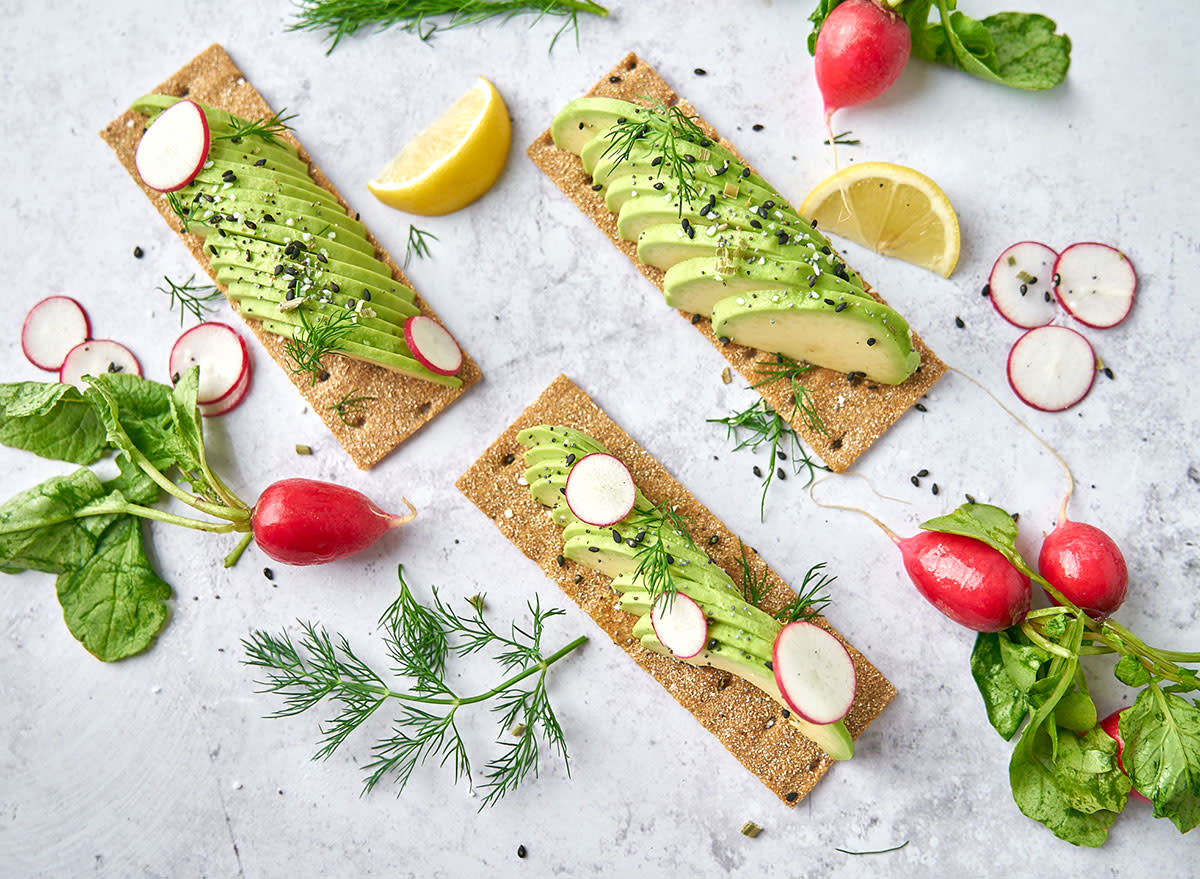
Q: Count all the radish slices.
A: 12